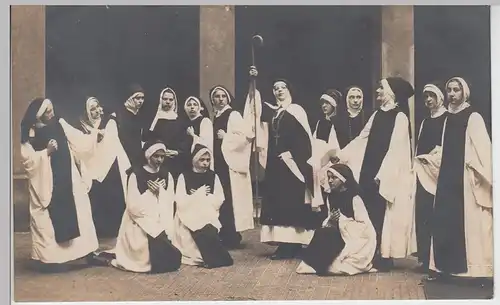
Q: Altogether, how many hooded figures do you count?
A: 15